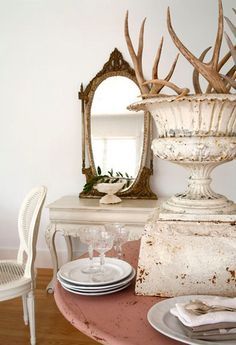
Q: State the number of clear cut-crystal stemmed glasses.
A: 3